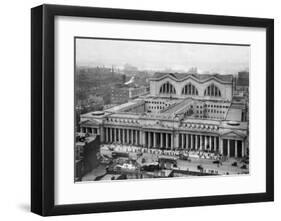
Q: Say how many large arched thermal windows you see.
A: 3